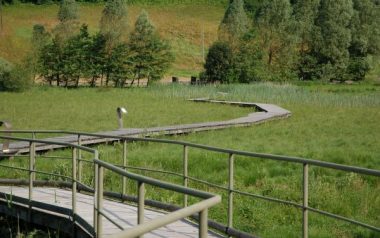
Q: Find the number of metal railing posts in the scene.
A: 12